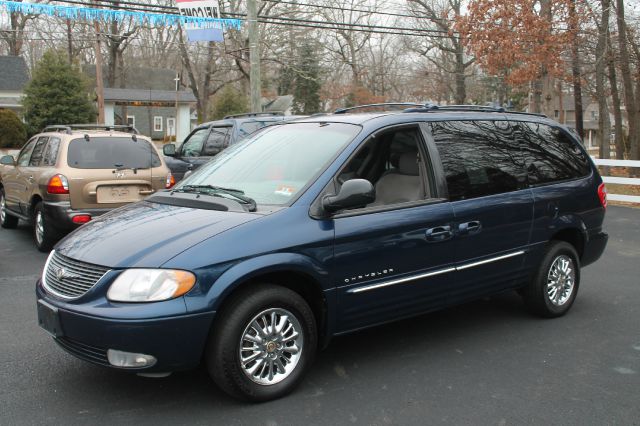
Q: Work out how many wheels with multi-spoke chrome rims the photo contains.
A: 2